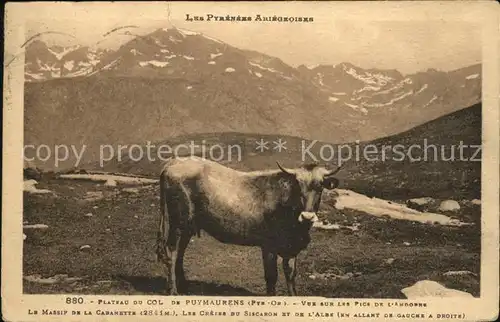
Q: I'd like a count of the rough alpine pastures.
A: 1